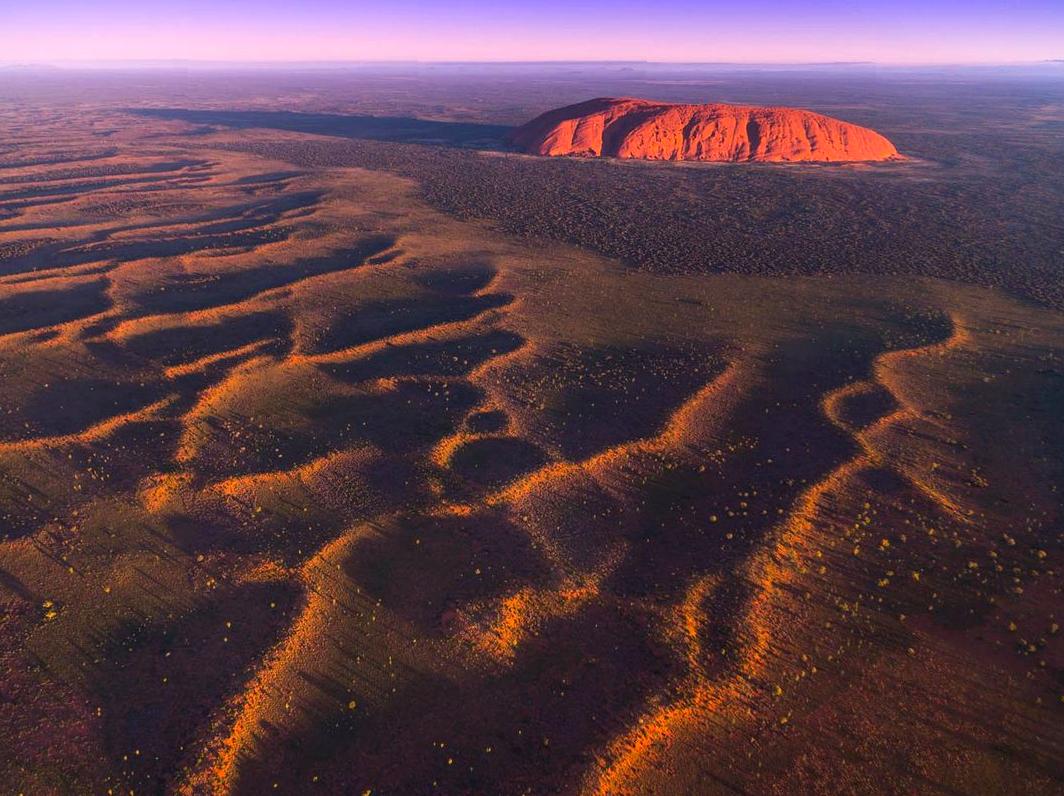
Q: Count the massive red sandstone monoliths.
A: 1